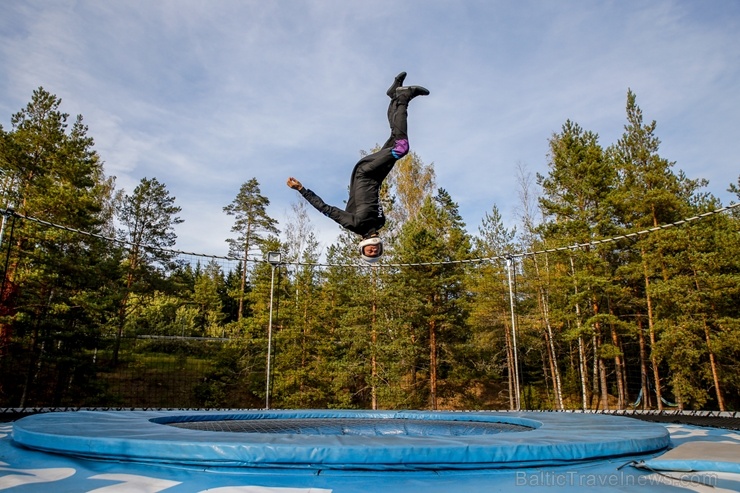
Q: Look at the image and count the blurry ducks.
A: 0